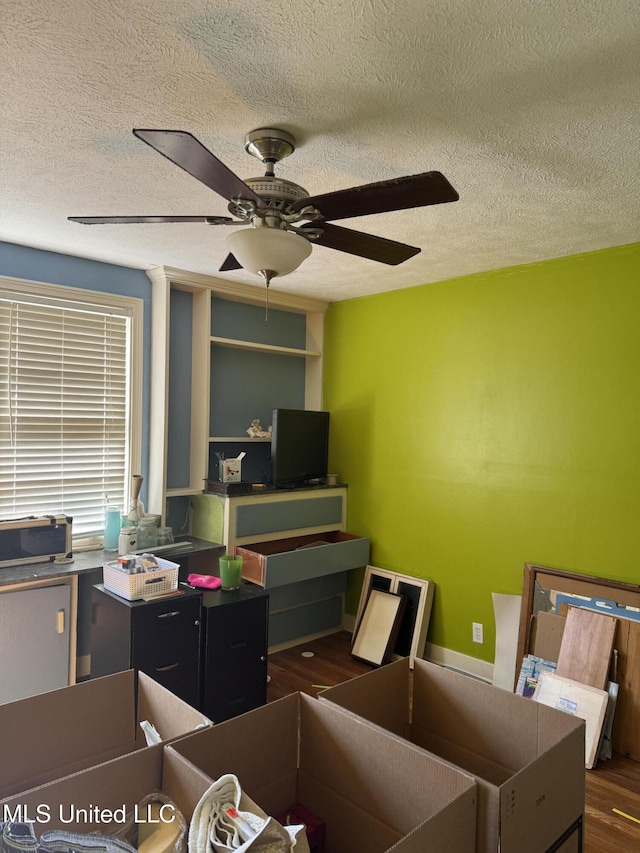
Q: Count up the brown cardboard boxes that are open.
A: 4